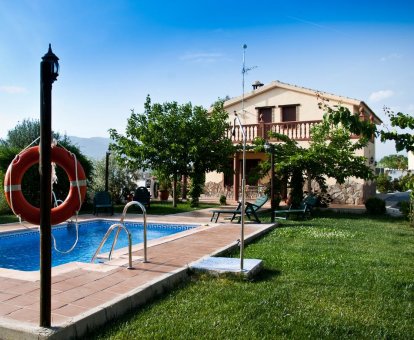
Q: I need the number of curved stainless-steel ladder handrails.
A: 2